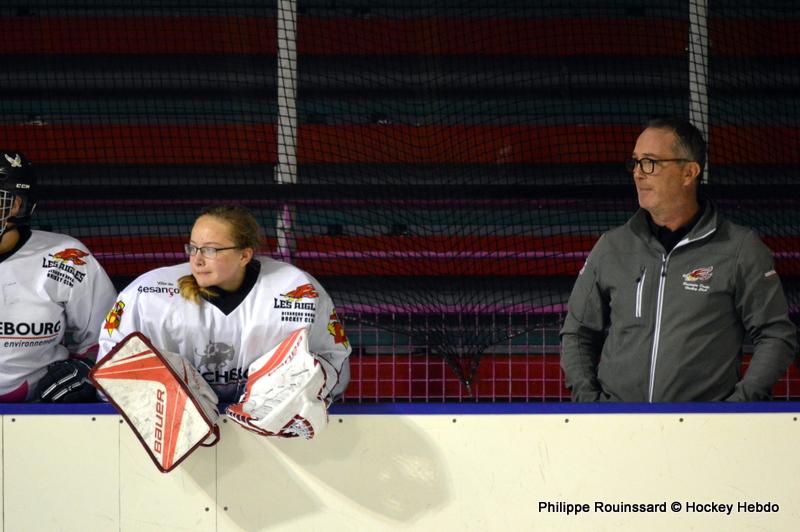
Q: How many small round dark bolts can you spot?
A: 11